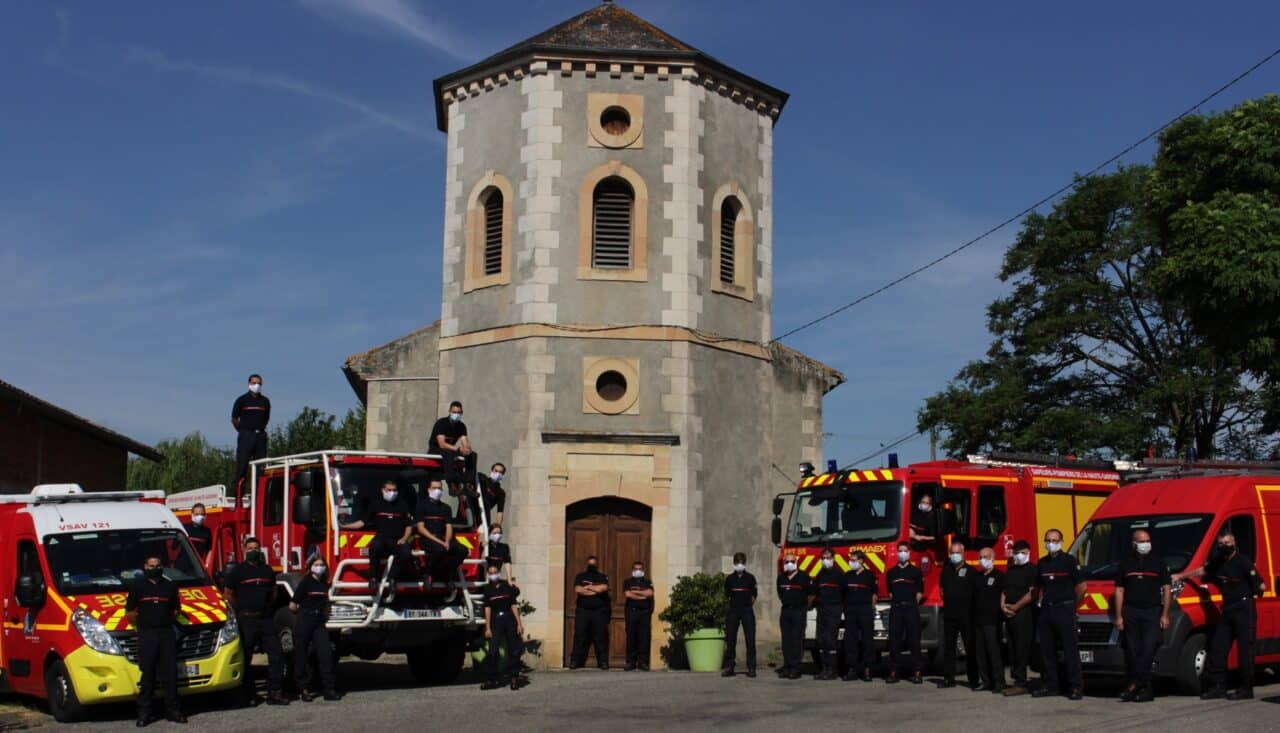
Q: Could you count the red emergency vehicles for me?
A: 4